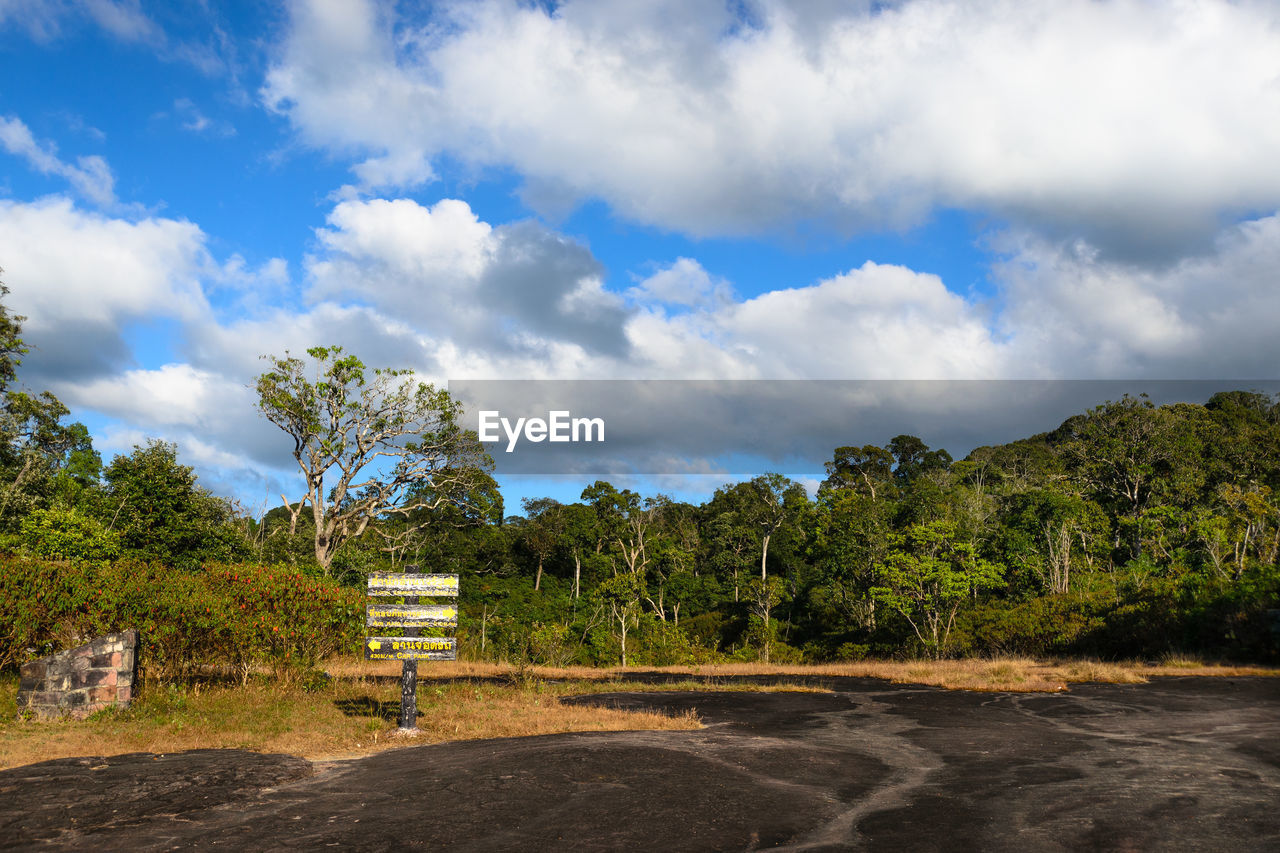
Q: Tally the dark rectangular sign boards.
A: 3